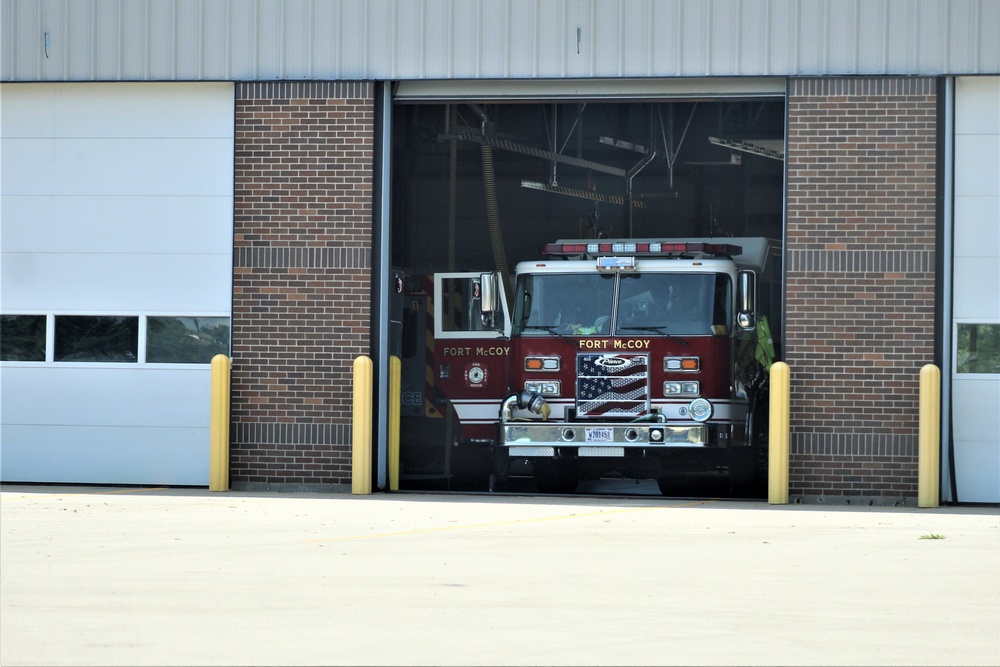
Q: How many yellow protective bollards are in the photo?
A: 5